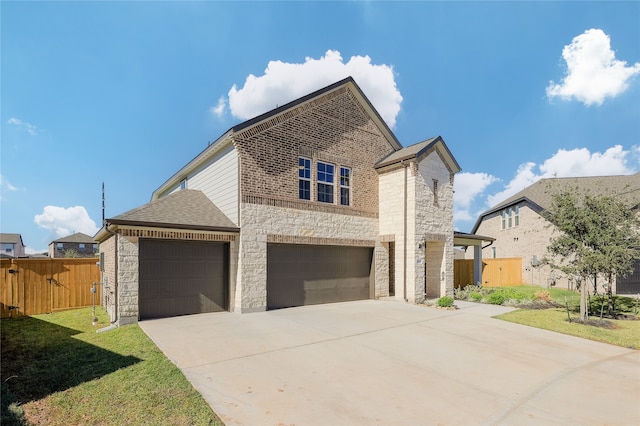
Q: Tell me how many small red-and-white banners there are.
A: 0